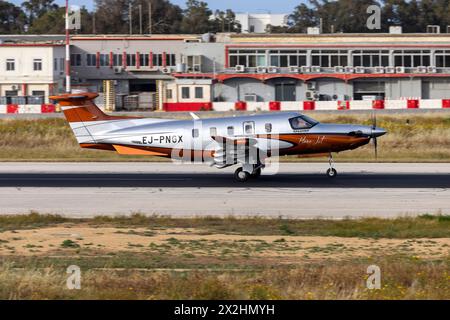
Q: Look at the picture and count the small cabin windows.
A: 5